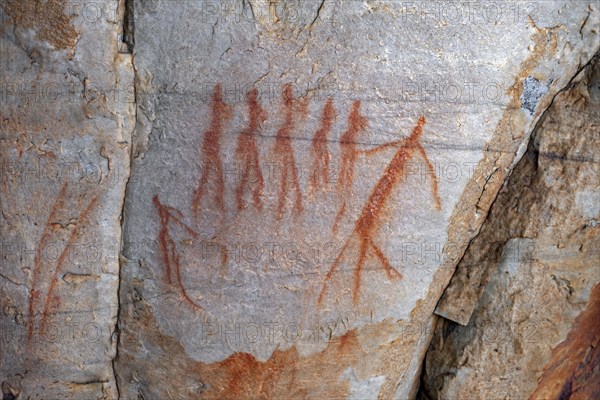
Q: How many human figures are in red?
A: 7